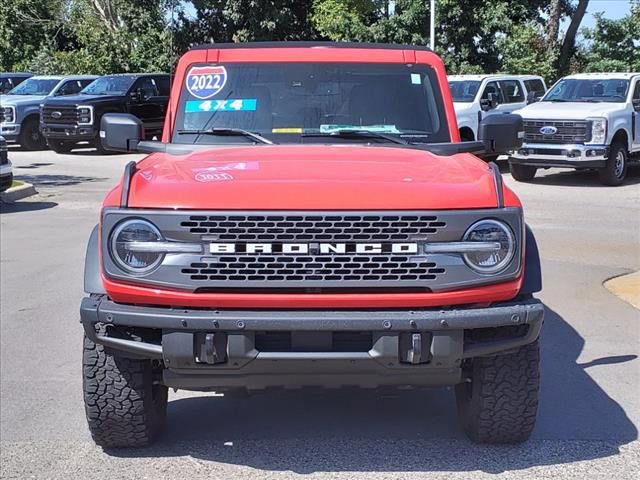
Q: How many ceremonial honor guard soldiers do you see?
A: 0